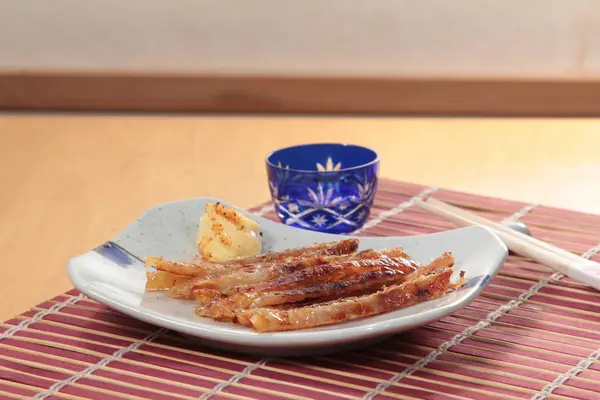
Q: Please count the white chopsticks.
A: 2